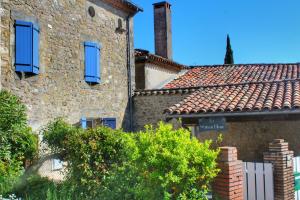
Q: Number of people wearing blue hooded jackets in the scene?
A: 0